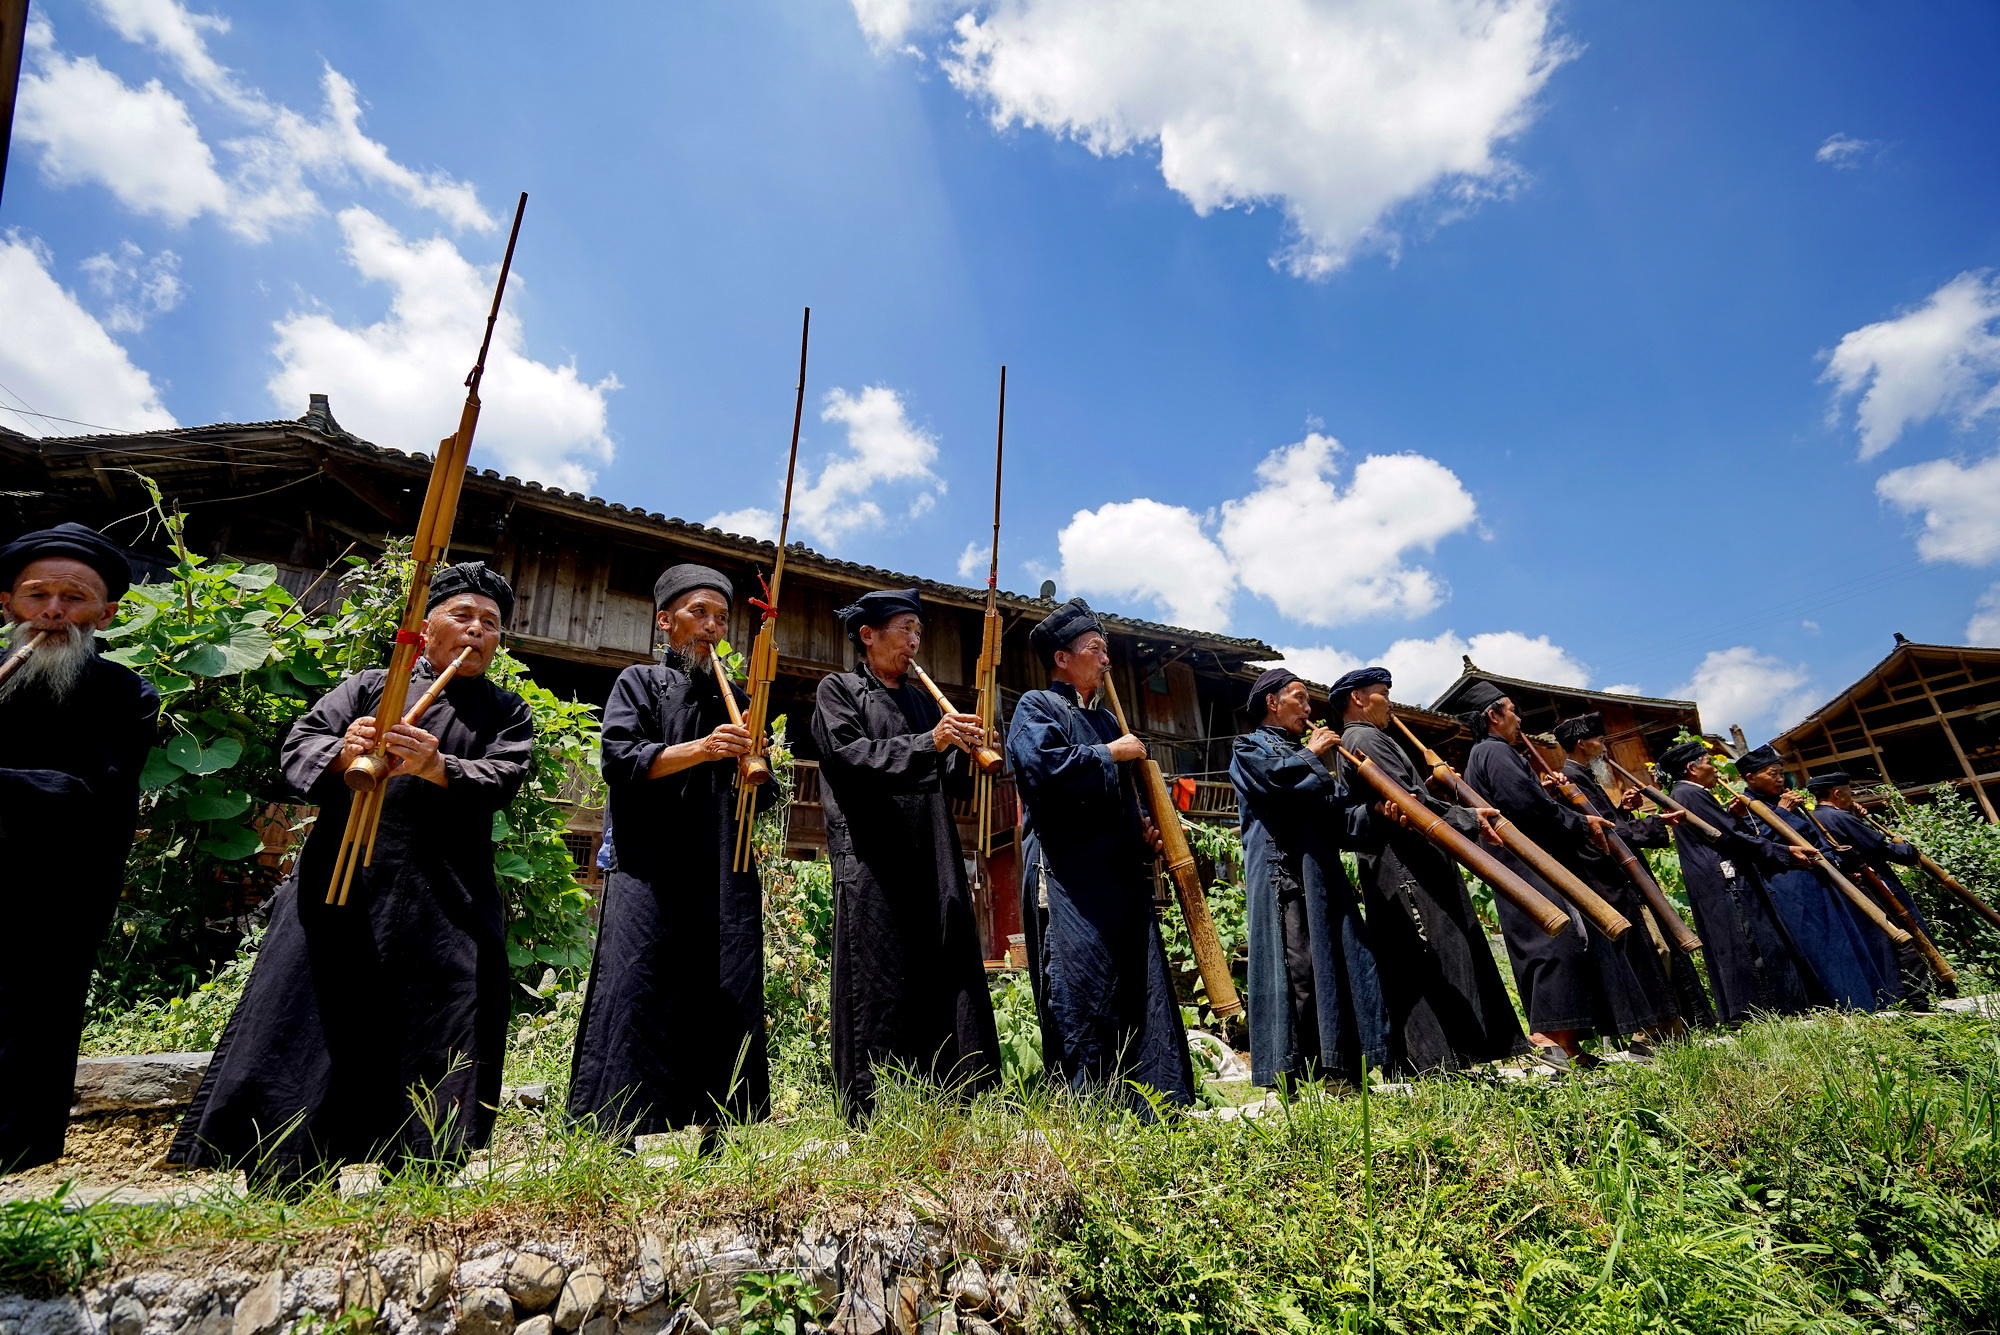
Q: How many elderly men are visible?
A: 12